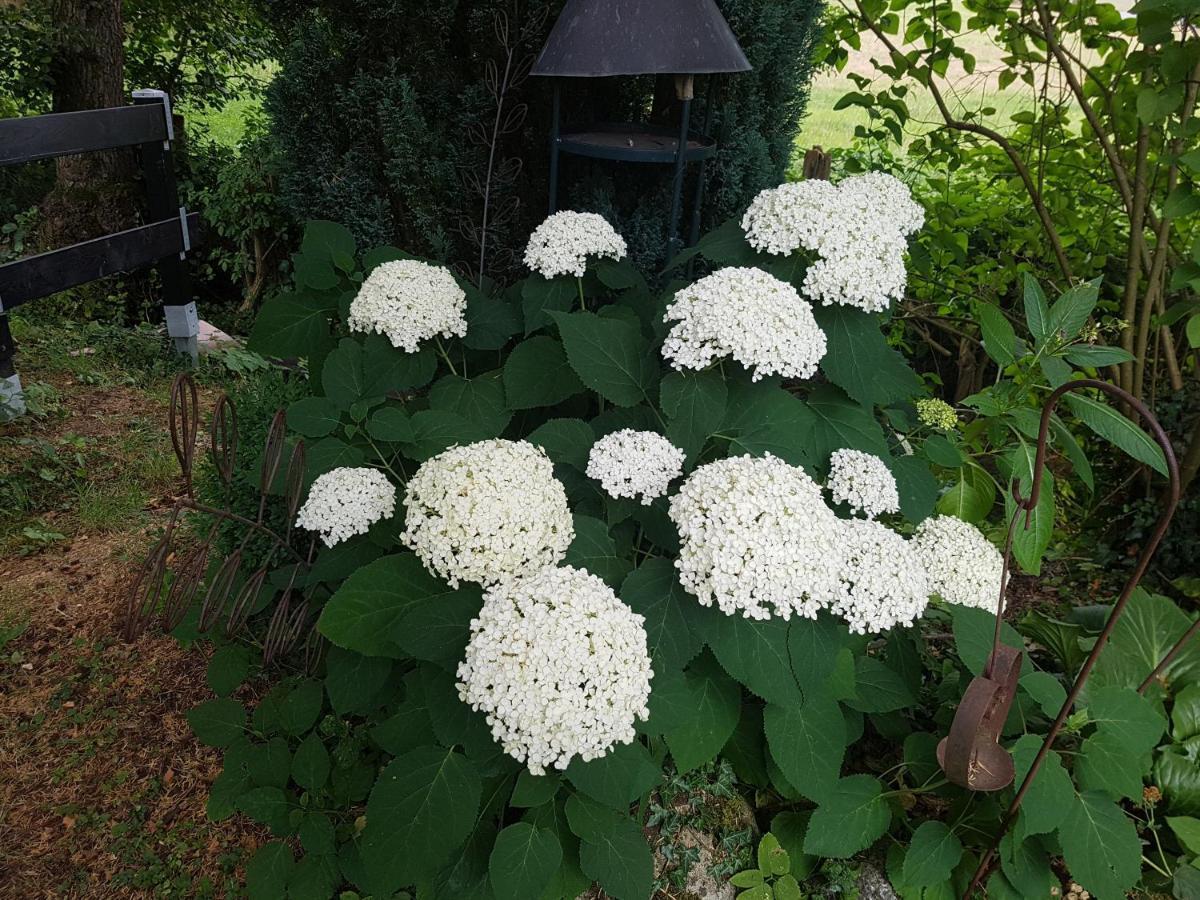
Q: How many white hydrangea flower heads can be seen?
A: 14